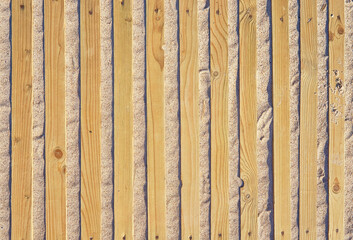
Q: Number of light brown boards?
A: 11